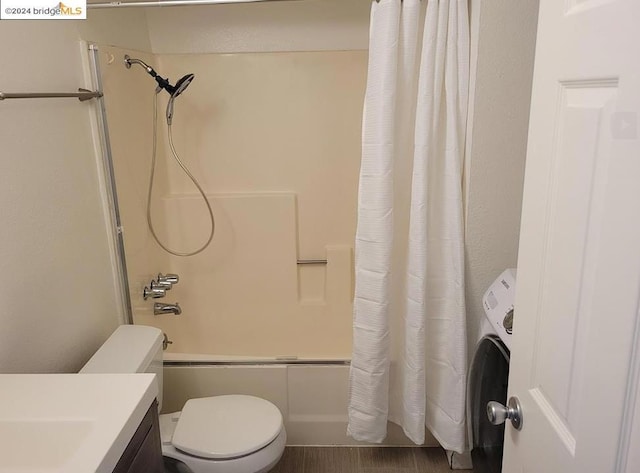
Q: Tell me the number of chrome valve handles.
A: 3